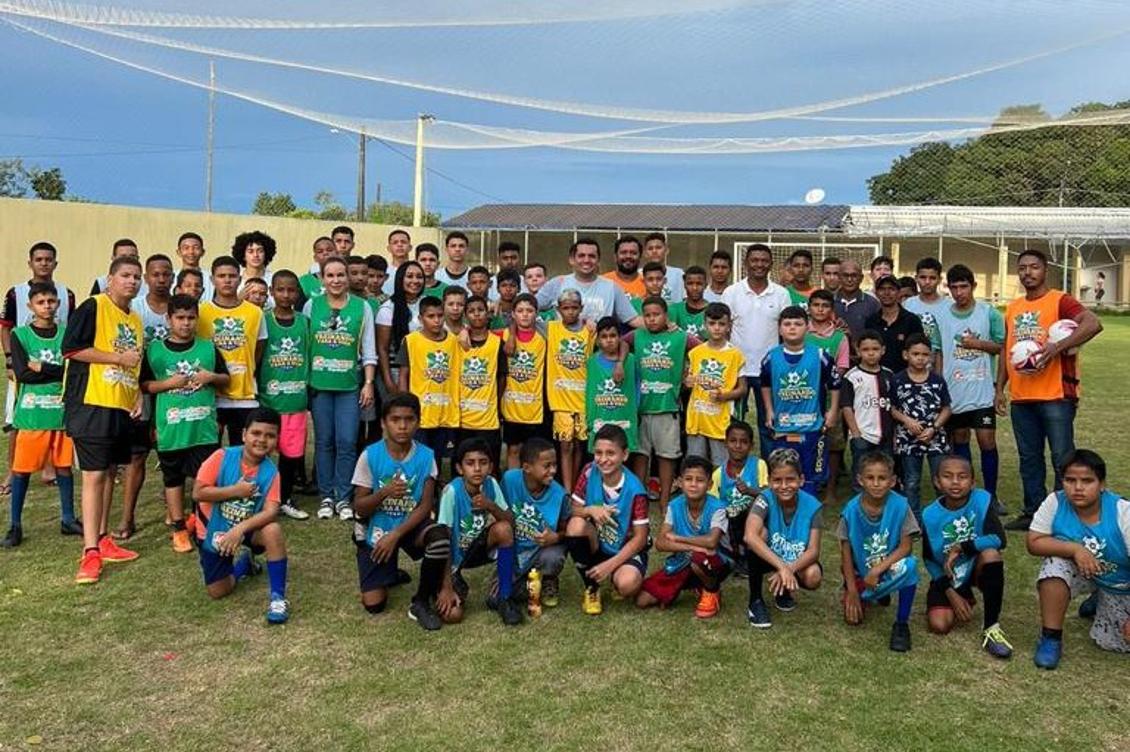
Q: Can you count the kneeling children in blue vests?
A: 11